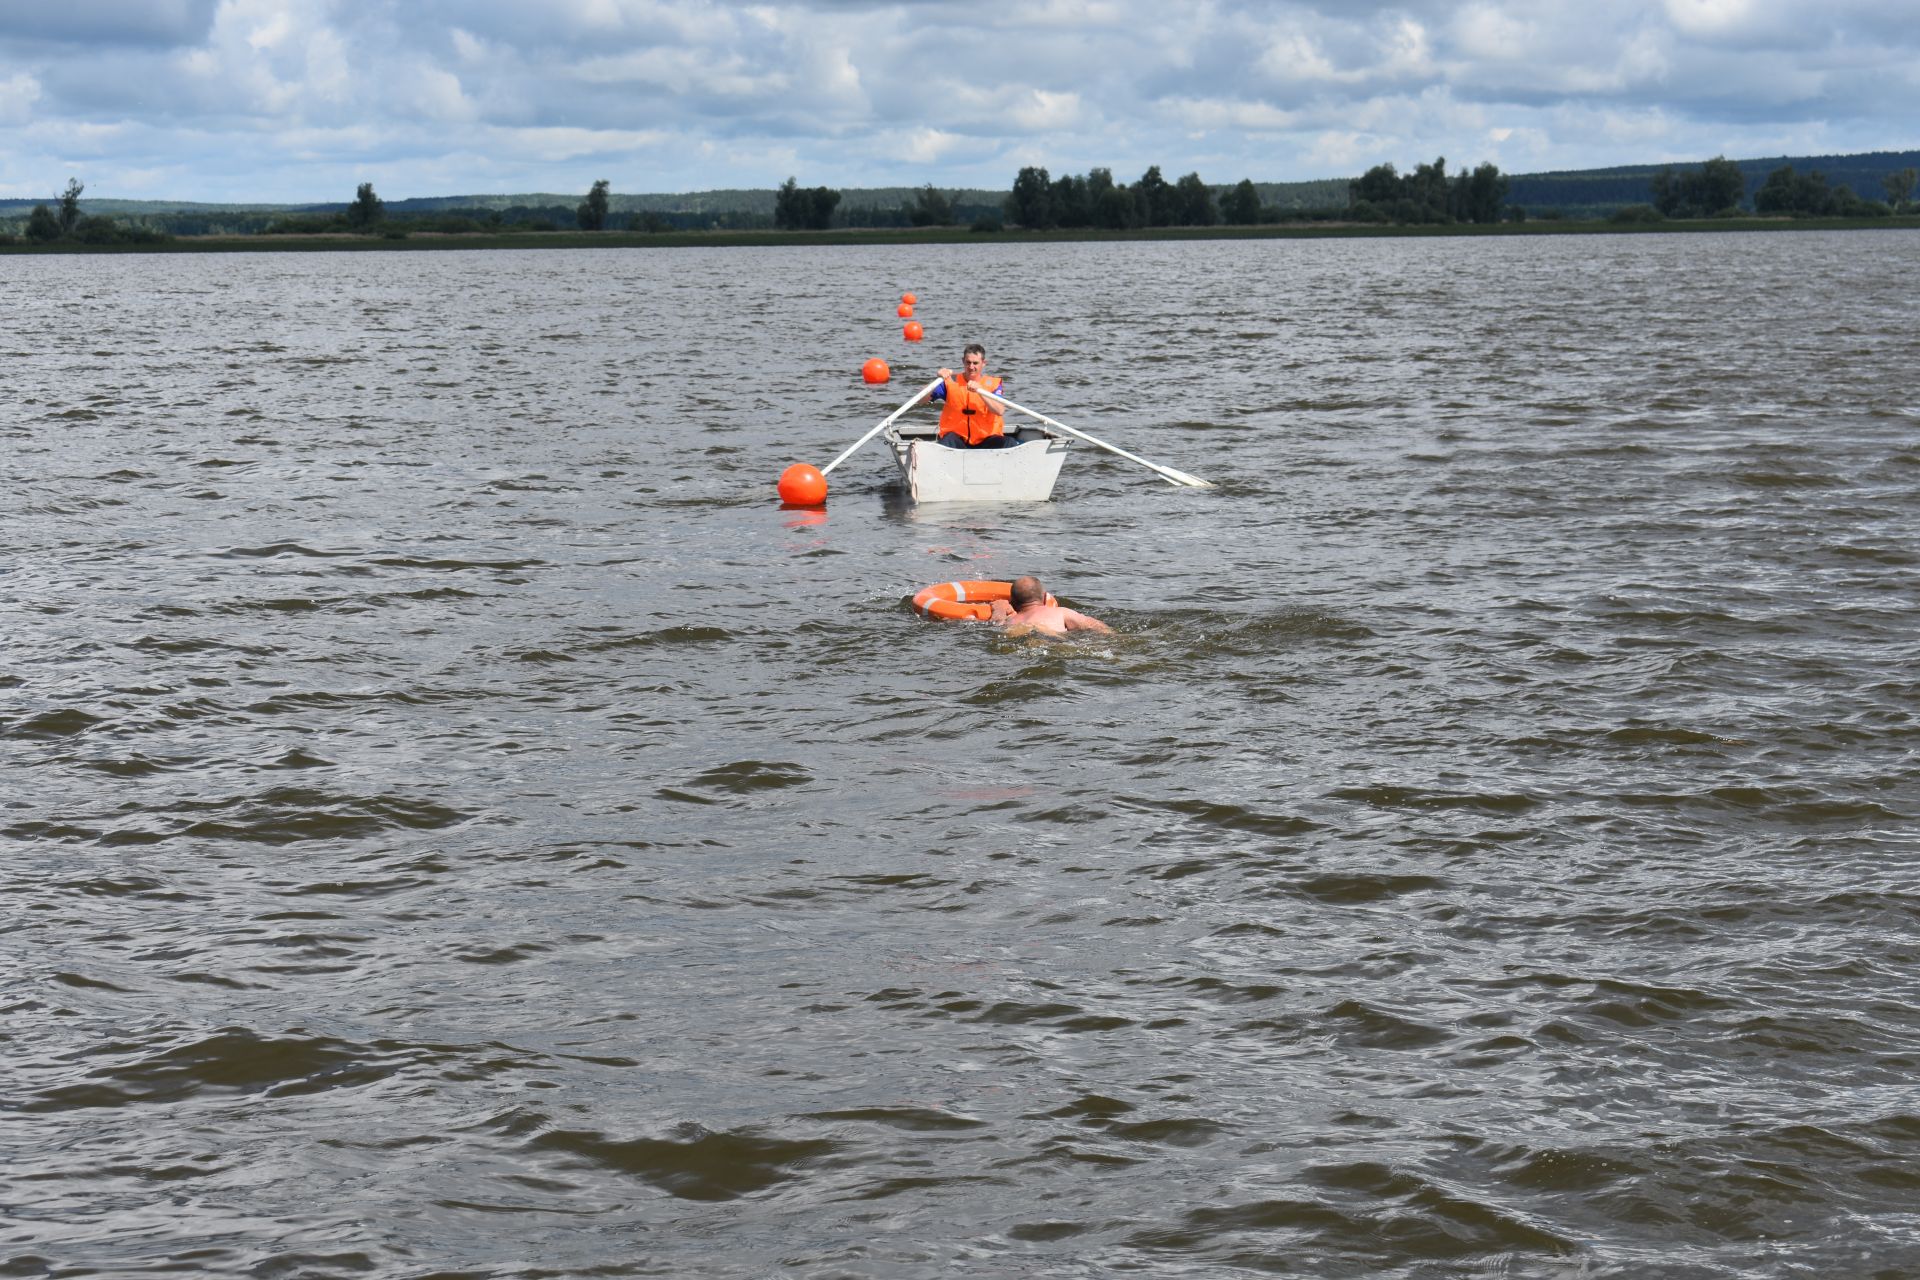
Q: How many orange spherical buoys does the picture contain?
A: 5